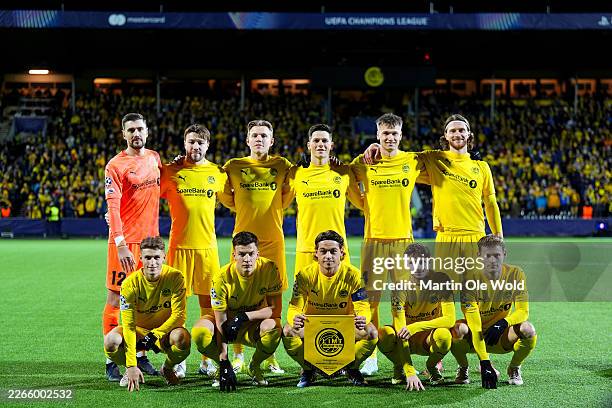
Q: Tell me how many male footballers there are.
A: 11